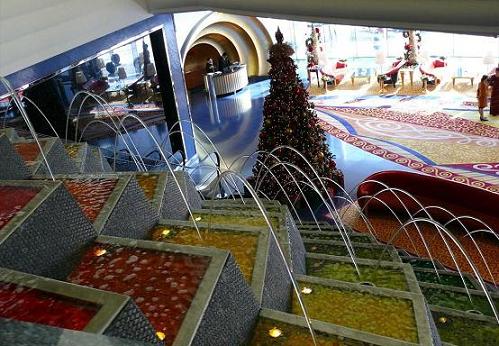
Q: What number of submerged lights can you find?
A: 7